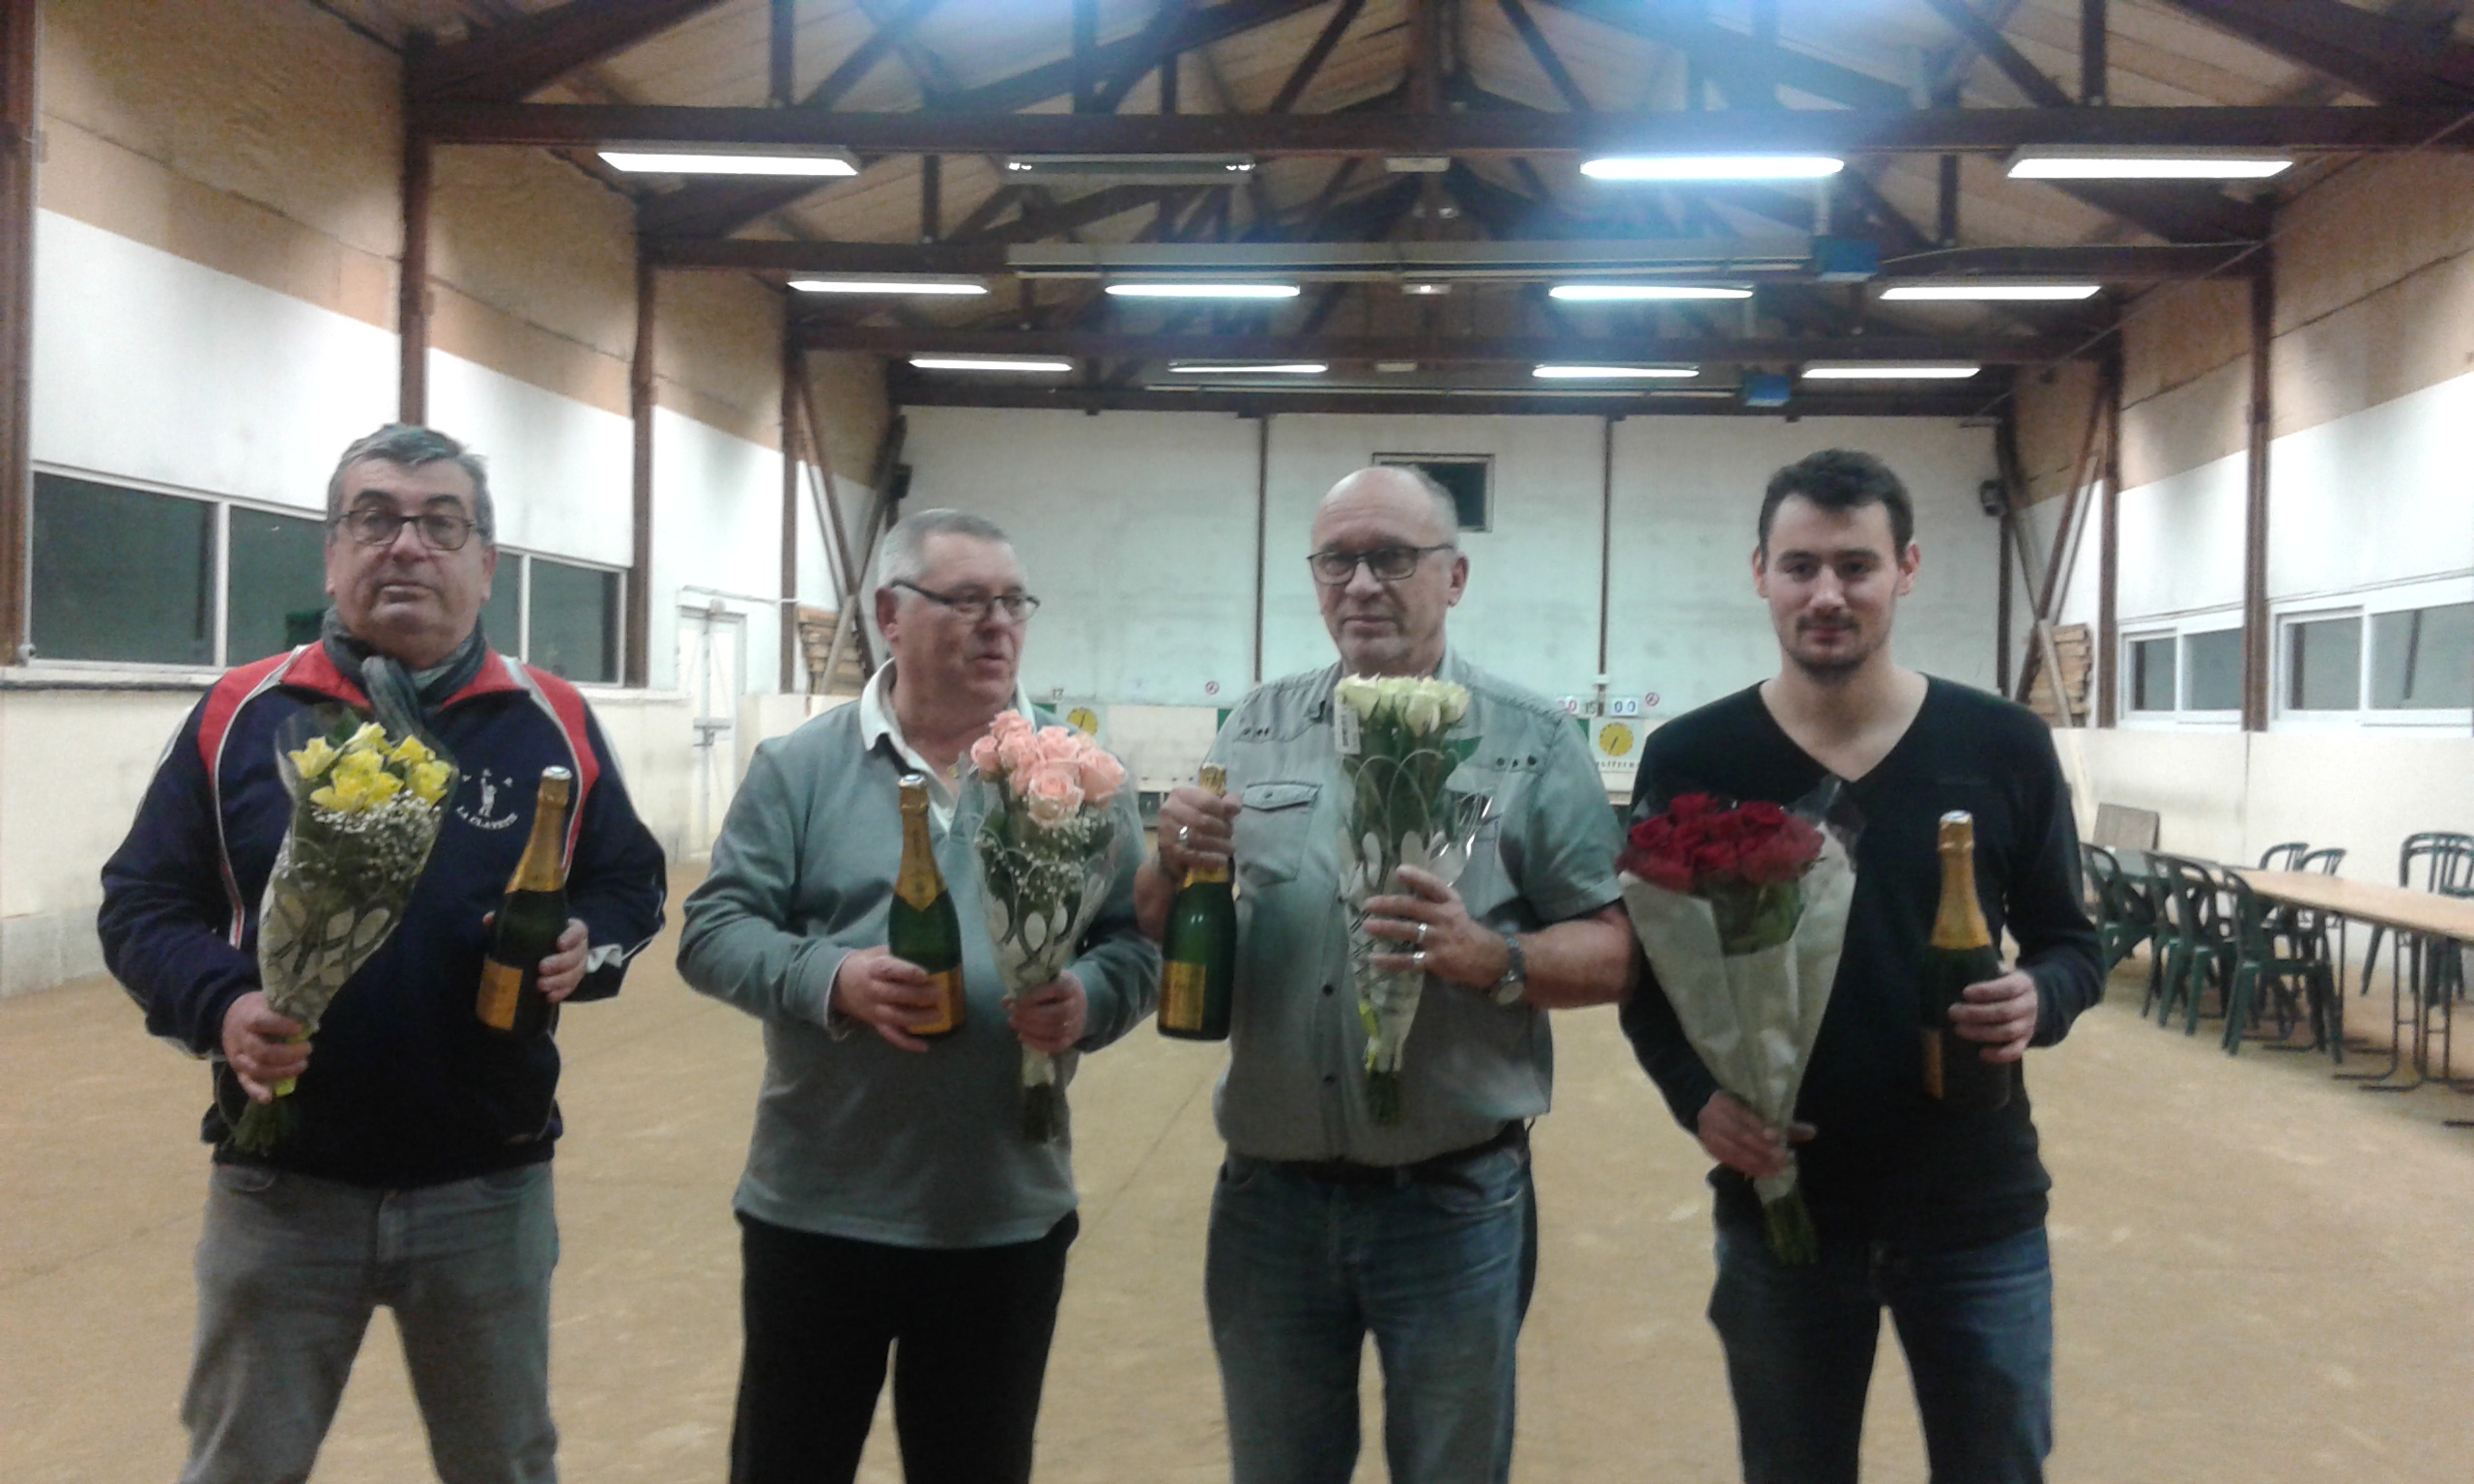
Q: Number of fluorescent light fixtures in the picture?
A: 12